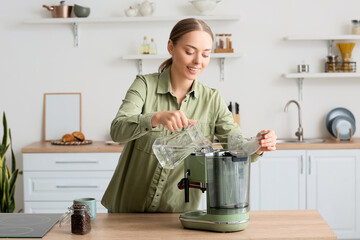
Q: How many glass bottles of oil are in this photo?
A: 2